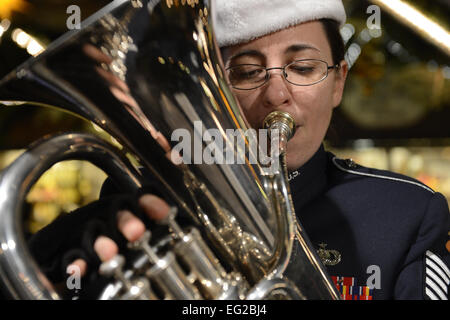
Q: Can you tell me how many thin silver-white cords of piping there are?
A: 1